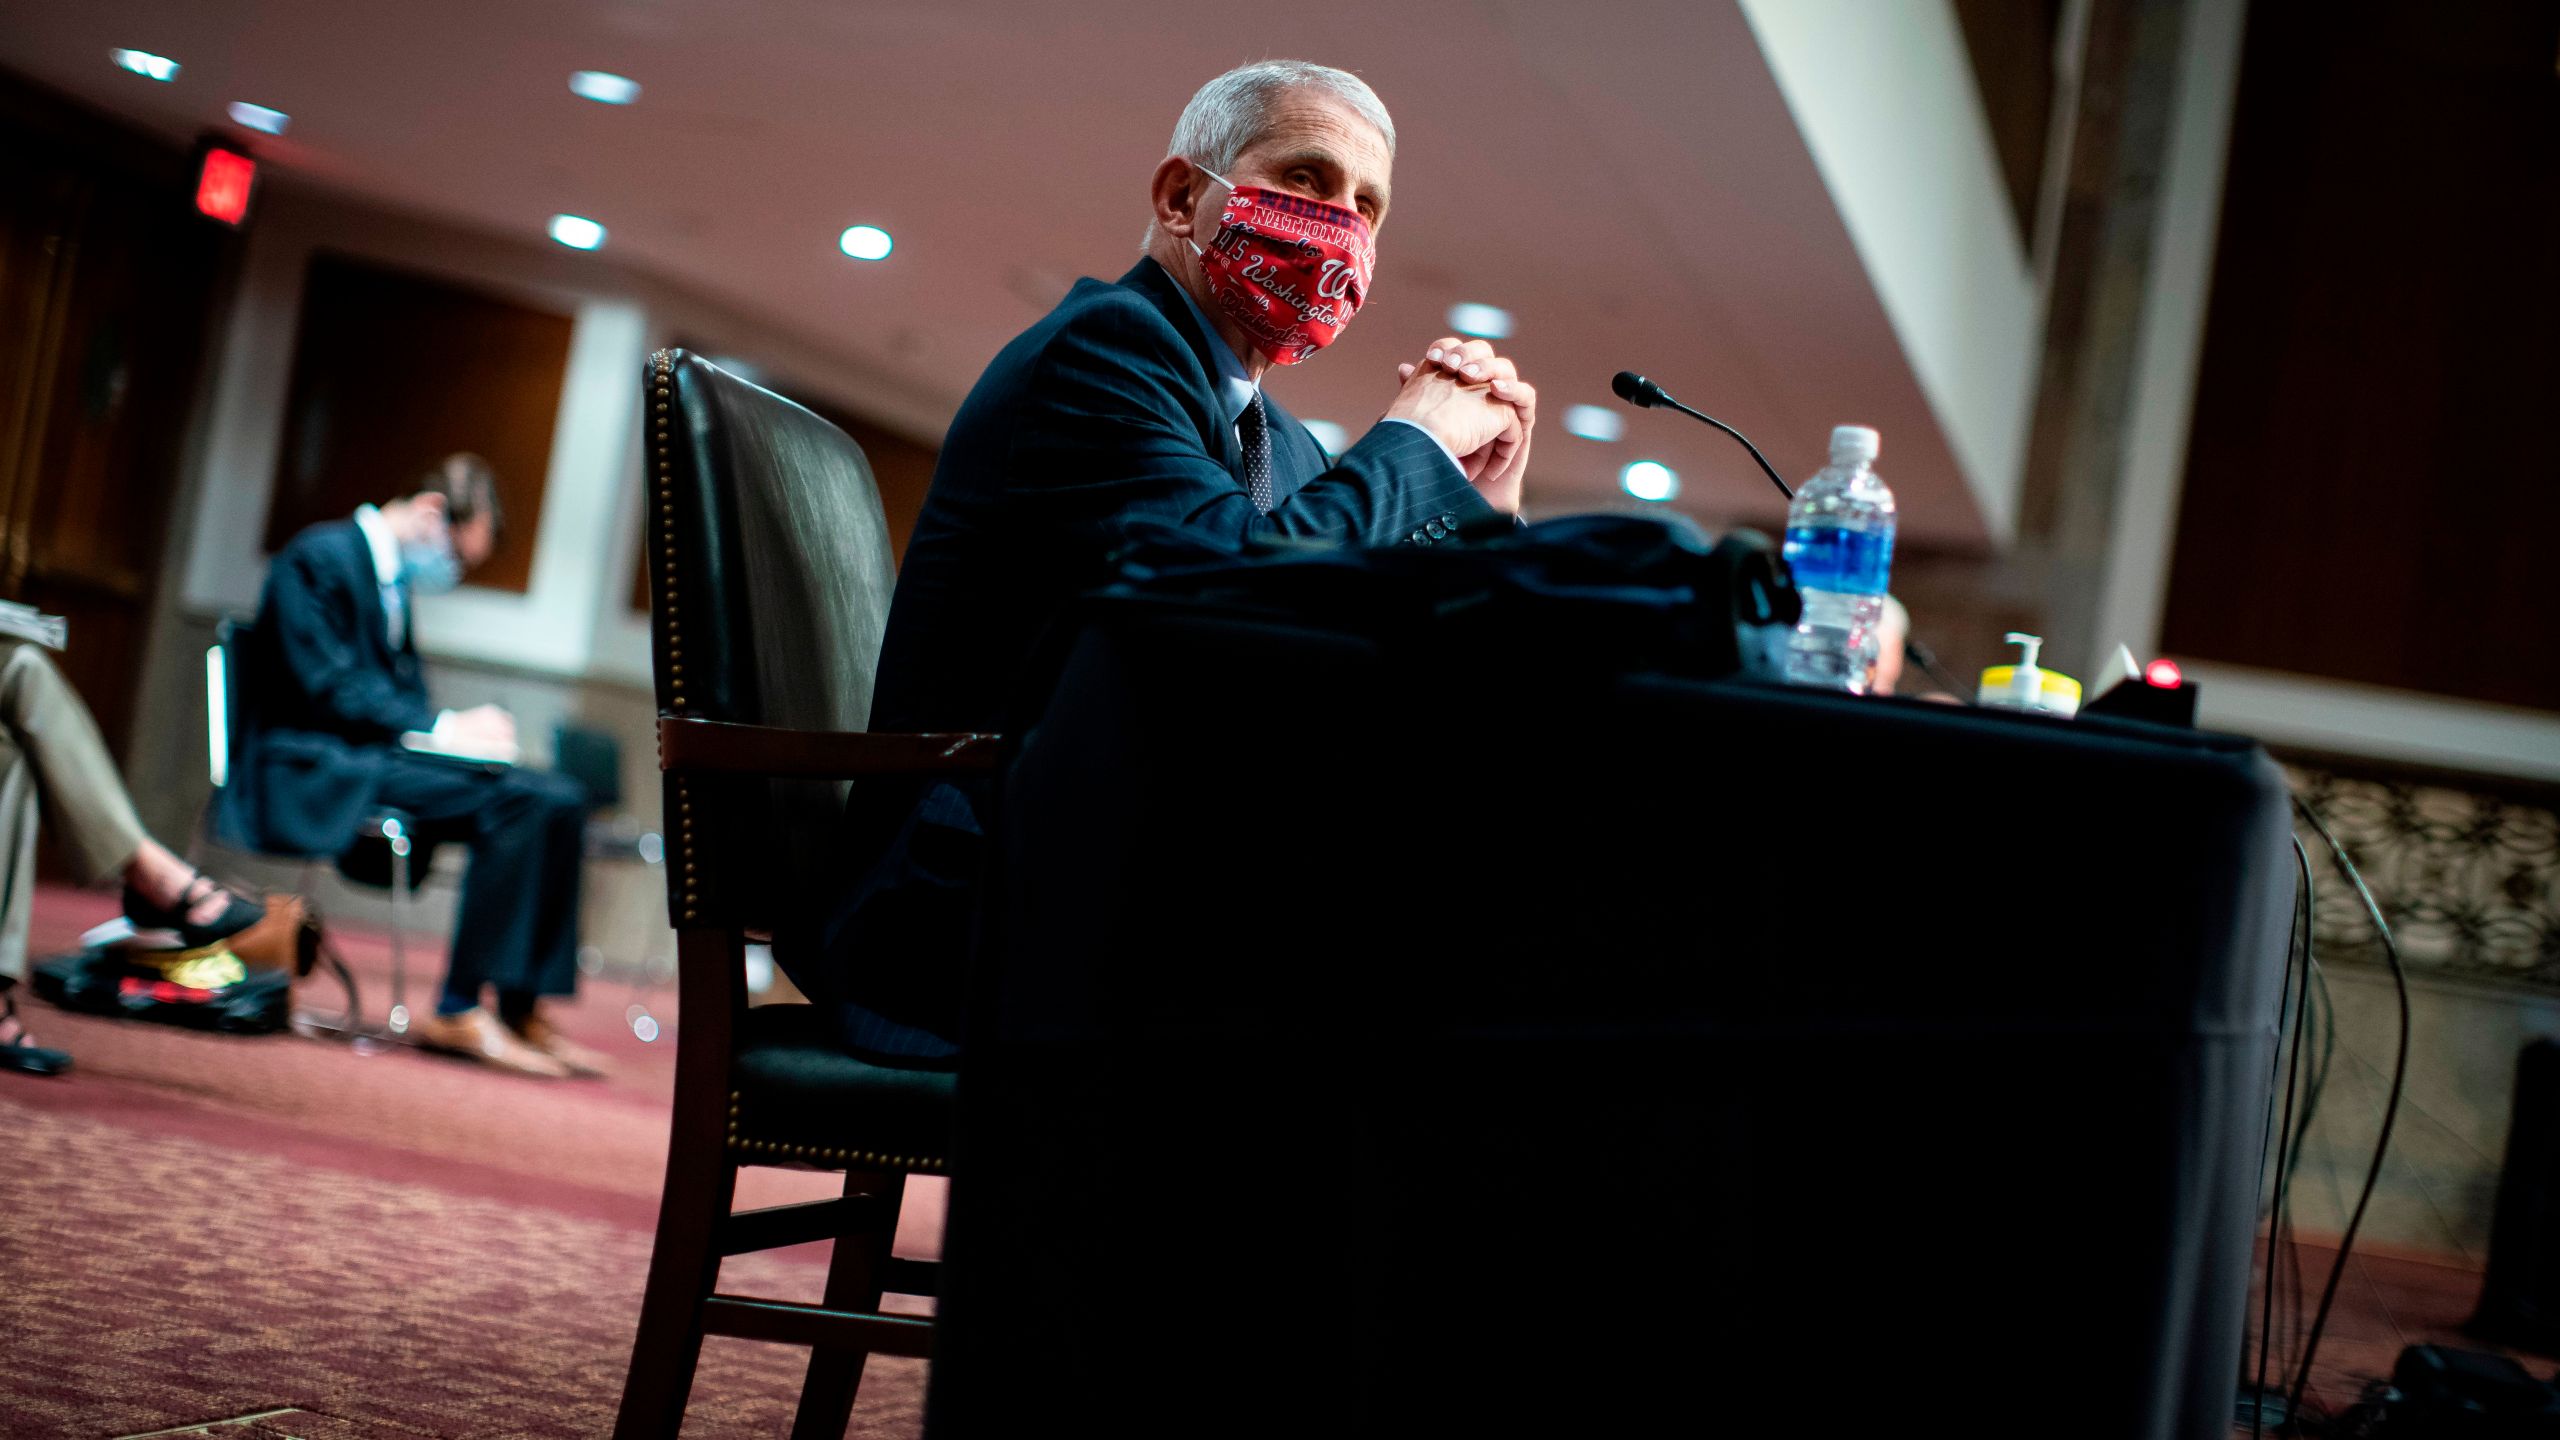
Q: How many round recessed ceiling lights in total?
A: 9